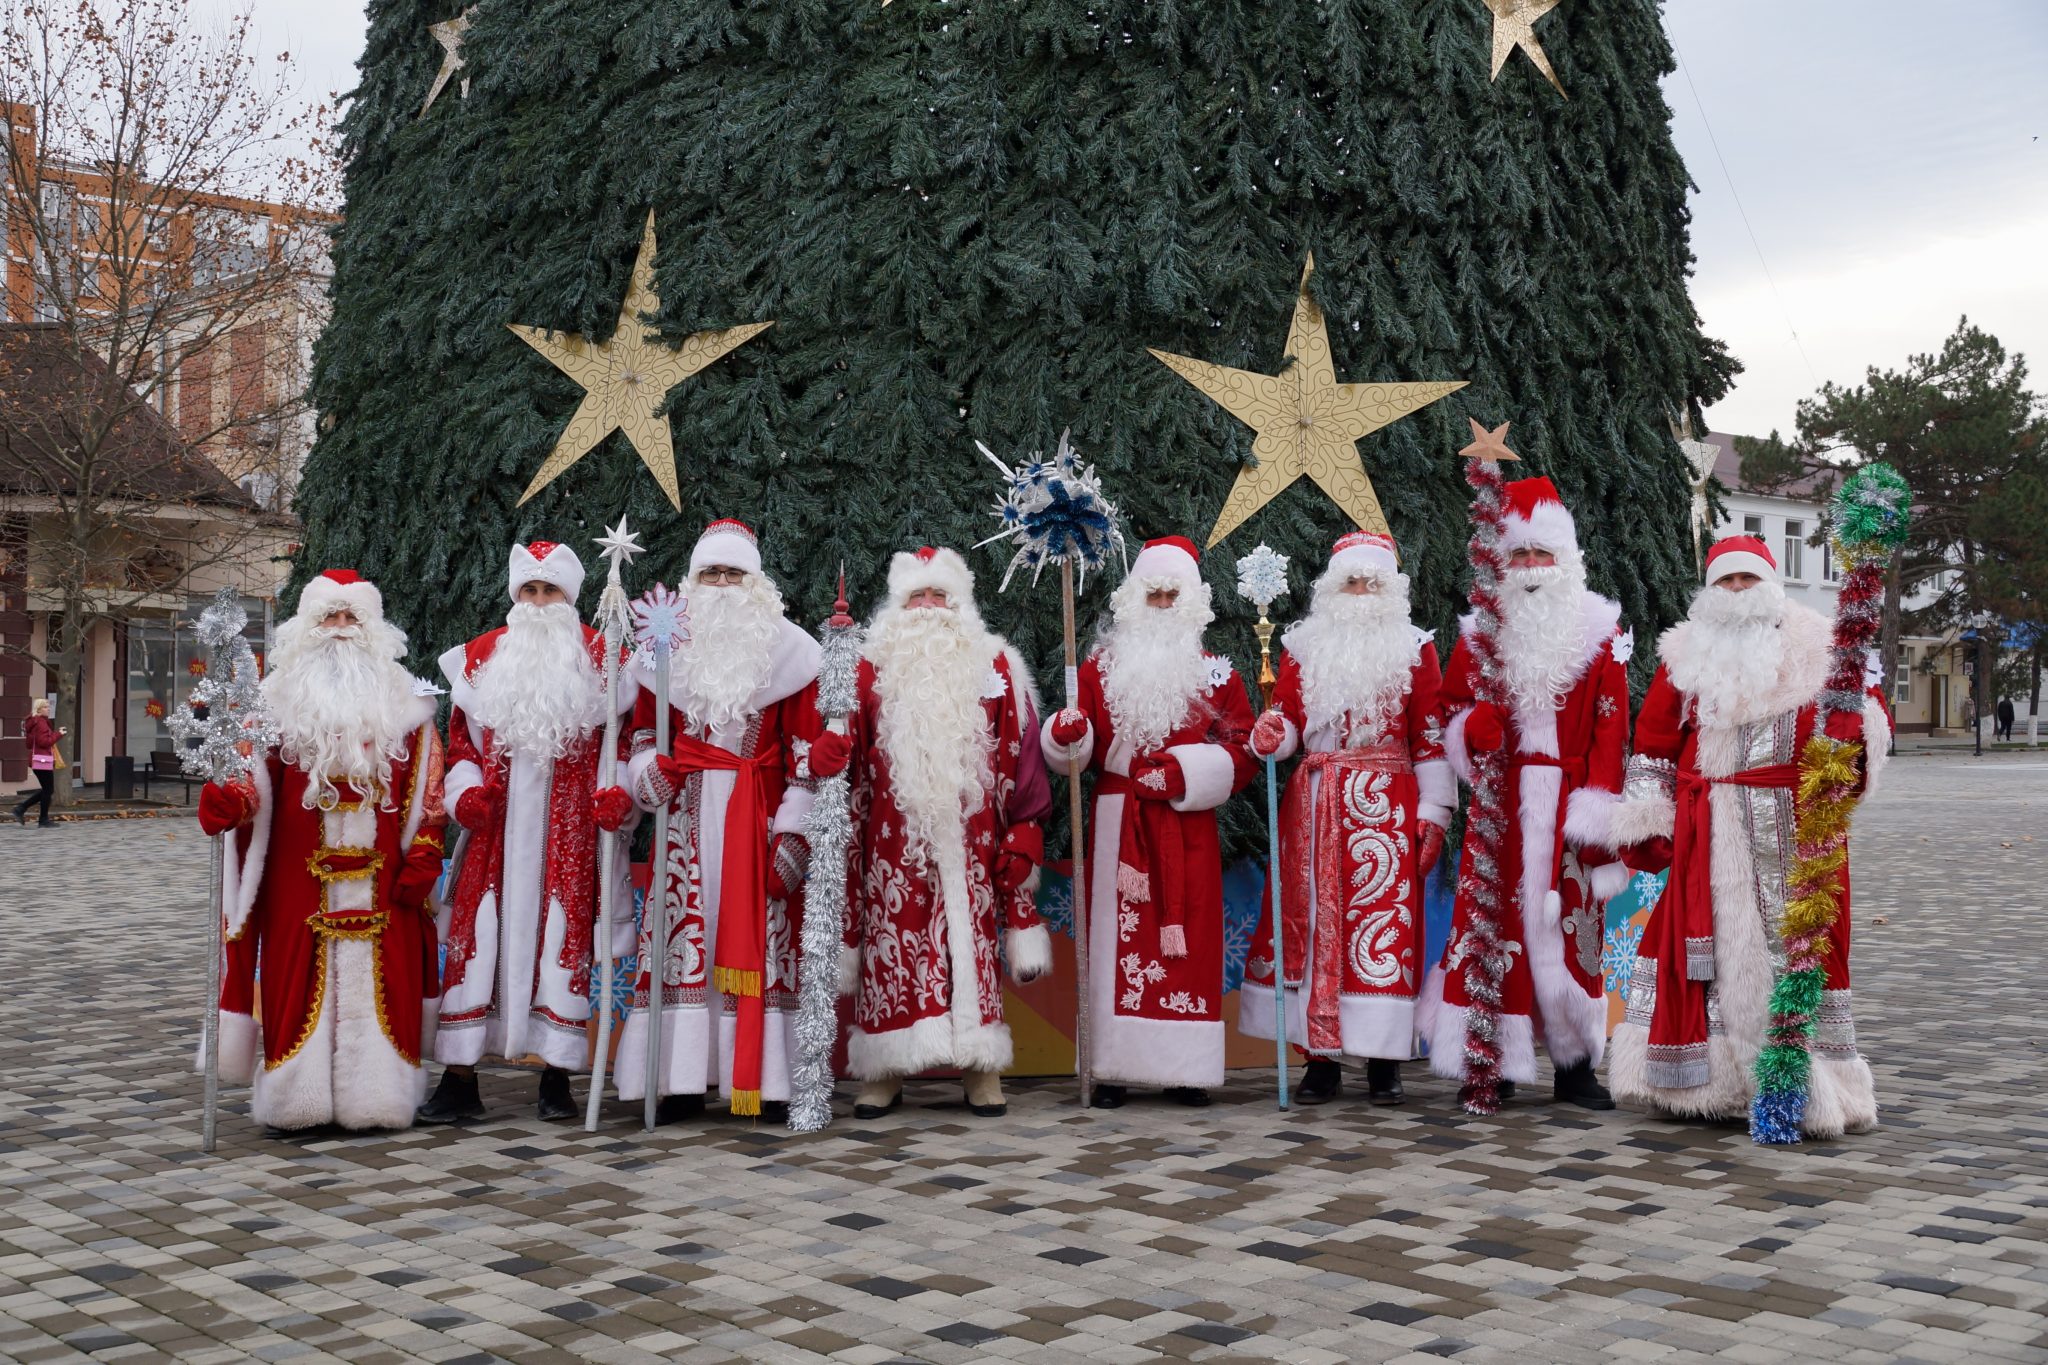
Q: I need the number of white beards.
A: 8